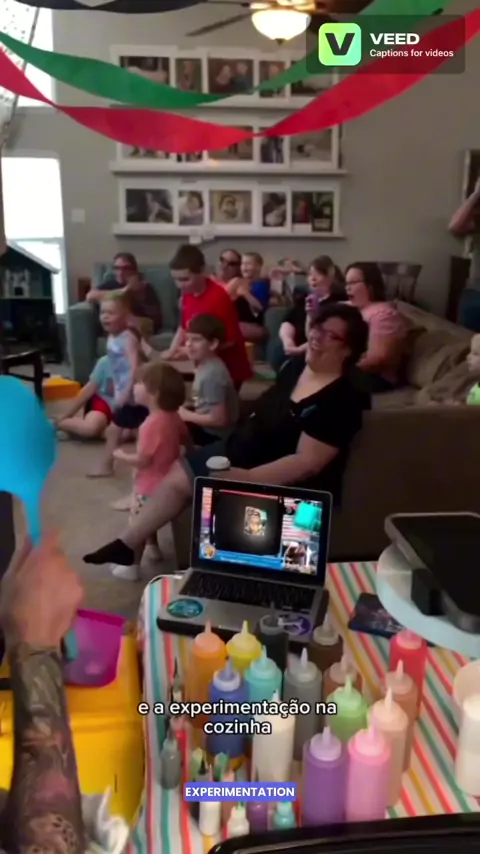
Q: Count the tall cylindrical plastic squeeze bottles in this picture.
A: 15